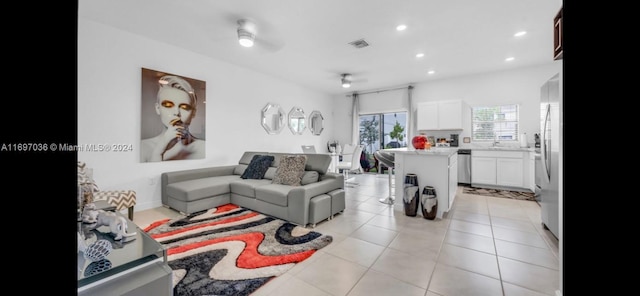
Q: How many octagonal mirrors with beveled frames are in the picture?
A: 3